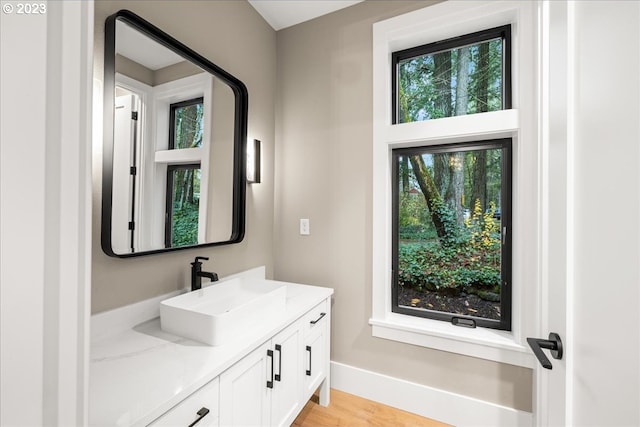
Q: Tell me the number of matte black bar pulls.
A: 5